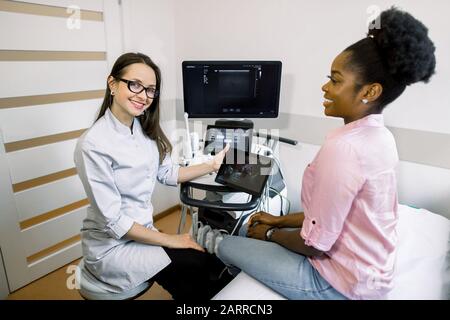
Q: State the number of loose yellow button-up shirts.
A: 0